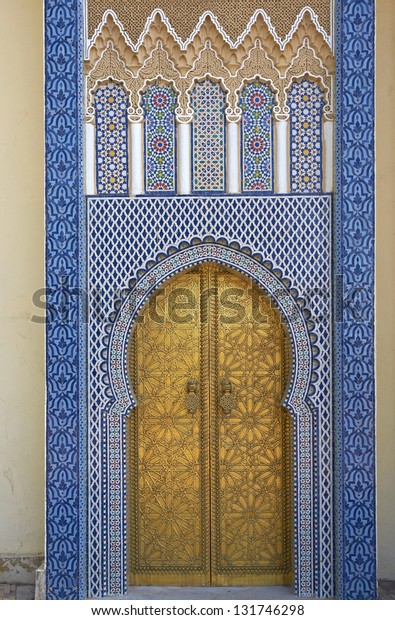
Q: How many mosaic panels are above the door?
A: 5